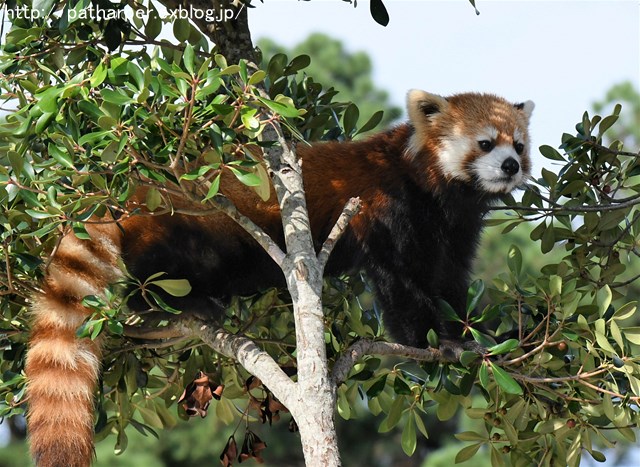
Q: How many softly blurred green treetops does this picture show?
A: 2